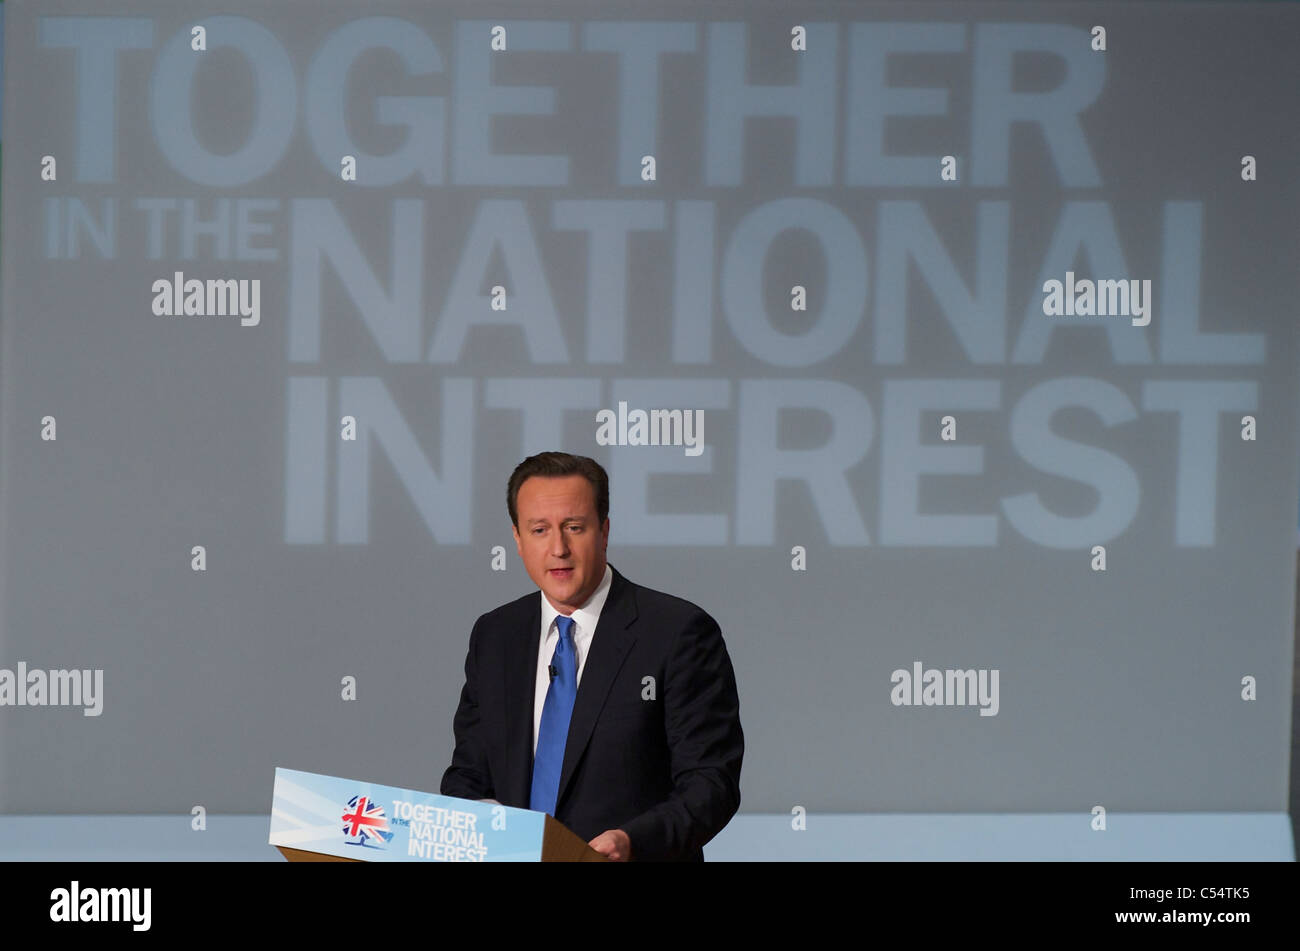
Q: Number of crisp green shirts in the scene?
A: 0